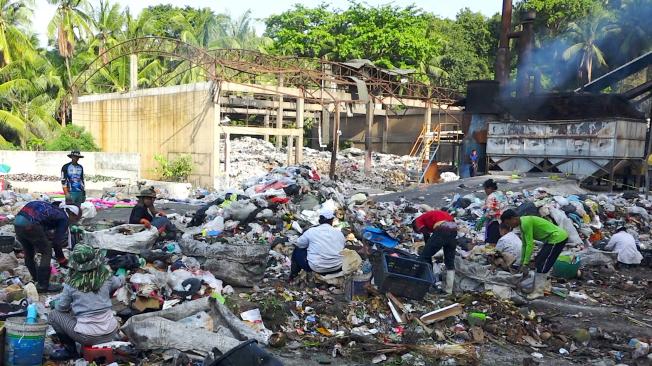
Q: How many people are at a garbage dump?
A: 11